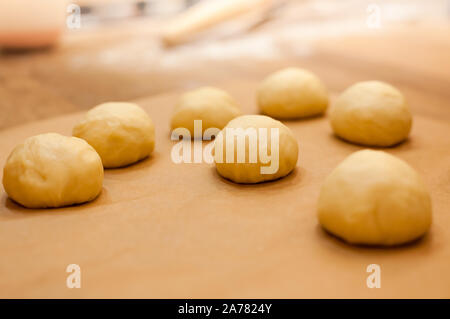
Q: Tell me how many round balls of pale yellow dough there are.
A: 7